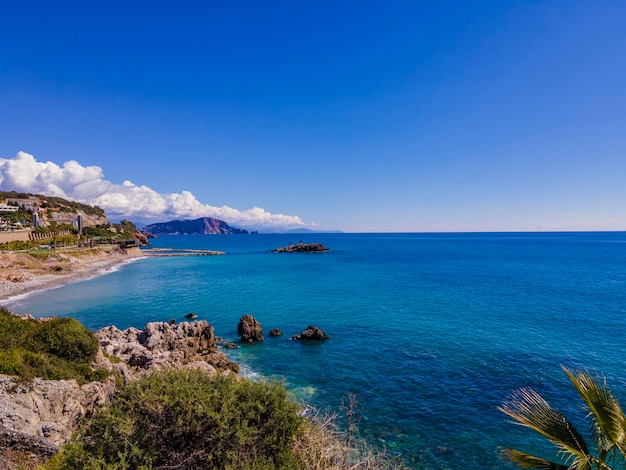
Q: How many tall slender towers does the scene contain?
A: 2